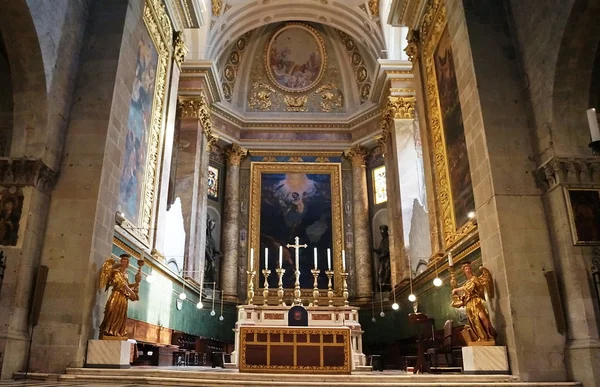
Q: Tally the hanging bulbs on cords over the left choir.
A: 5